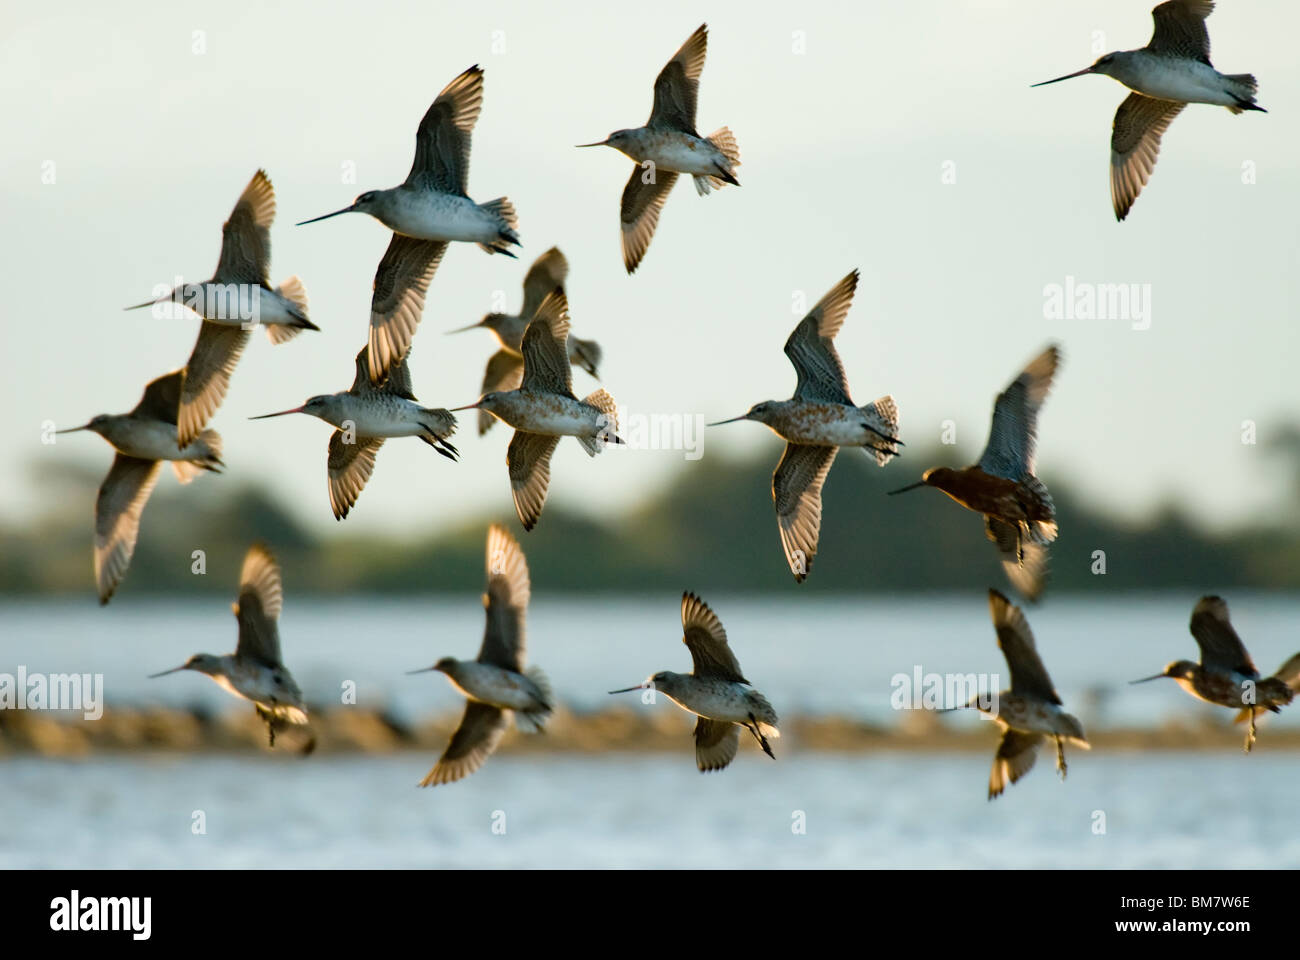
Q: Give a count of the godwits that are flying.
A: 15